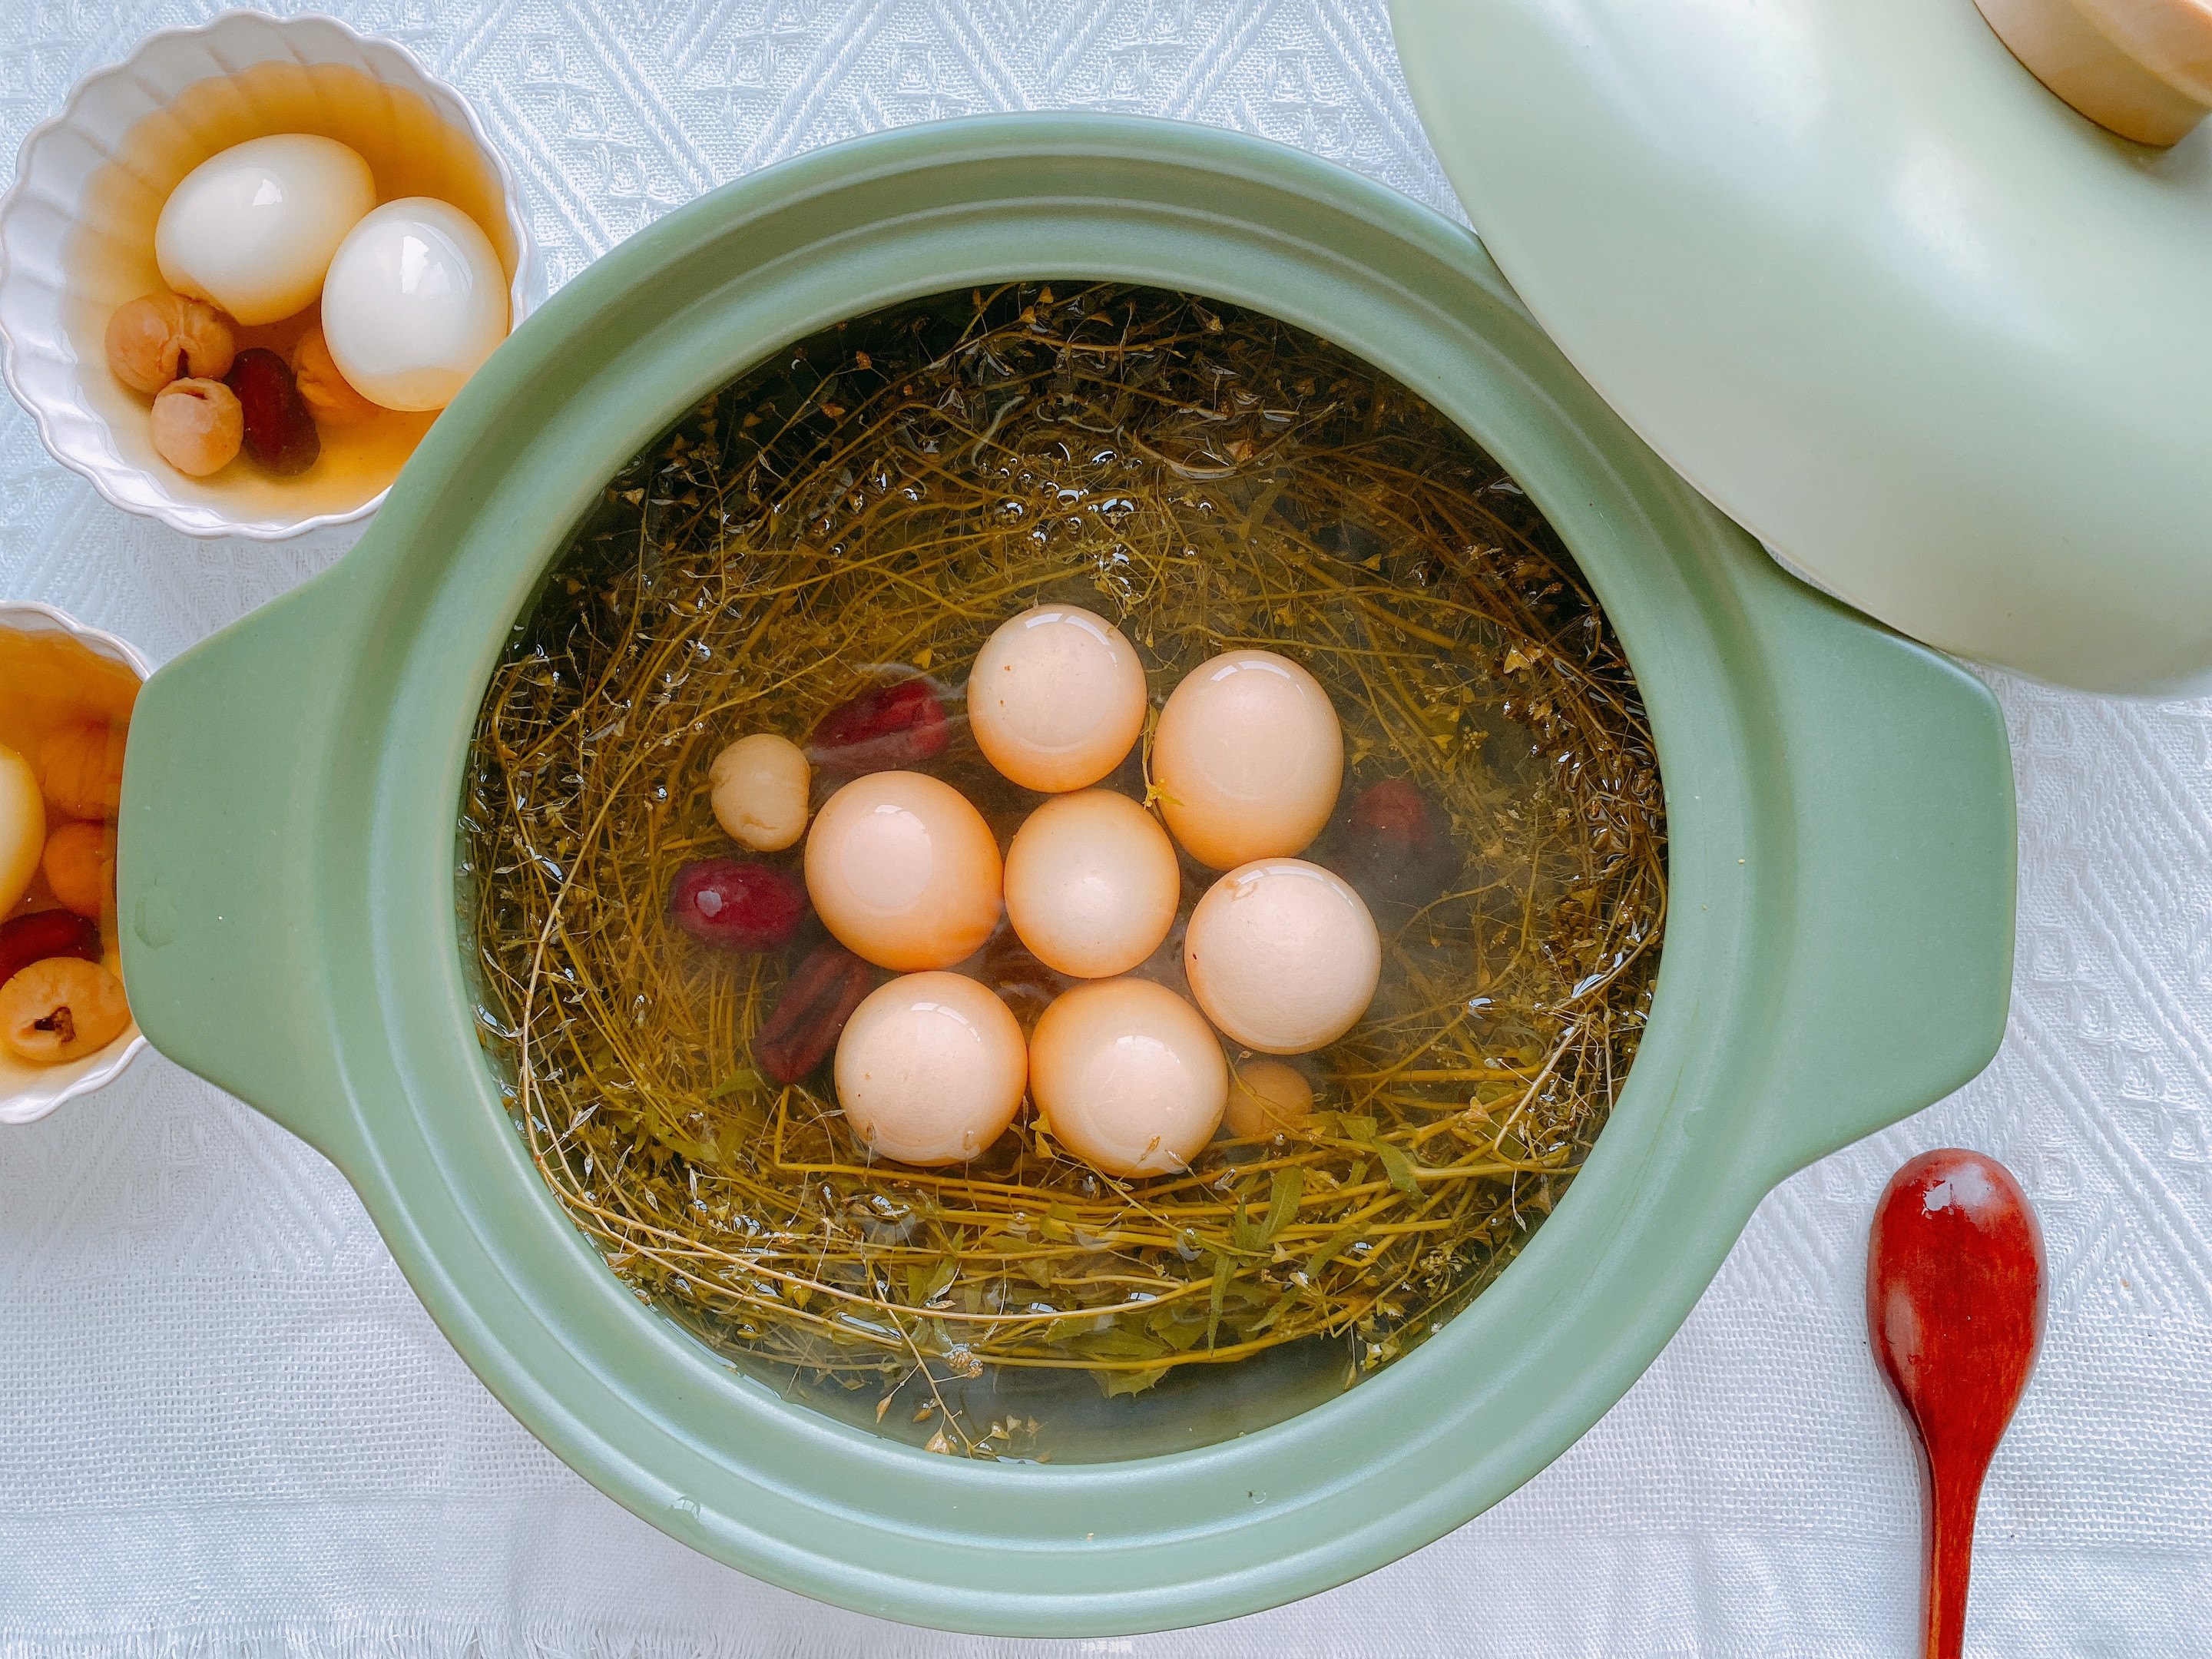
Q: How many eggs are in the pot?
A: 7